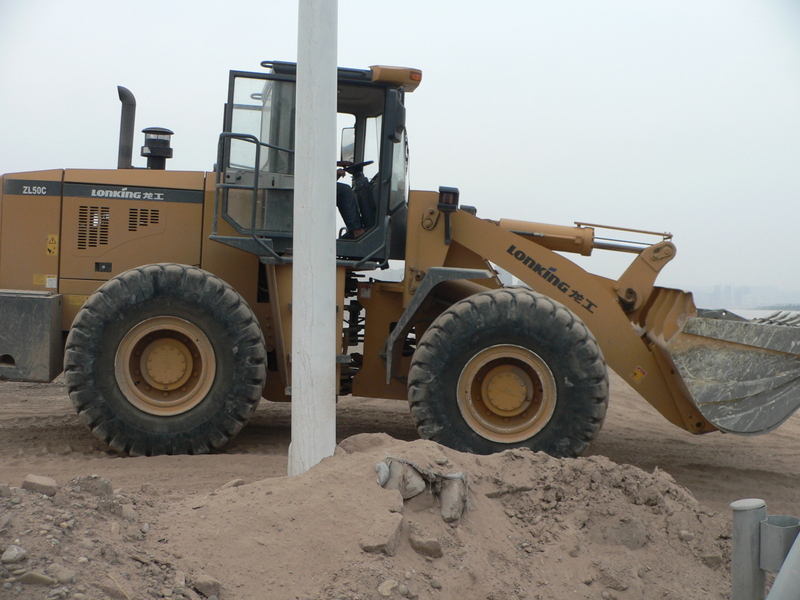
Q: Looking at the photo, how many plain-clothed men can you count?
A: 1